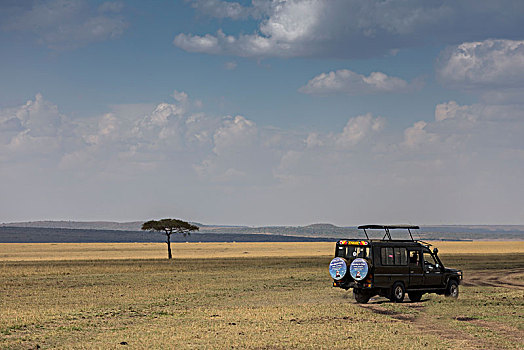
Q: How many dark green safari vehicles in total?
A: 1